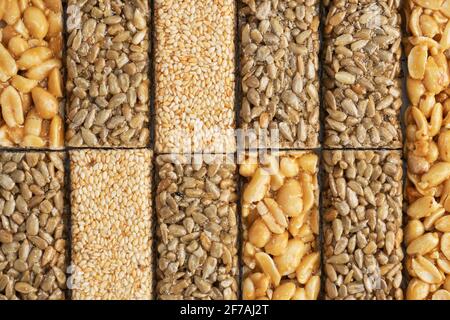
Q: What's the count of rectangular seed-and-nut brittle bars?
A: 11